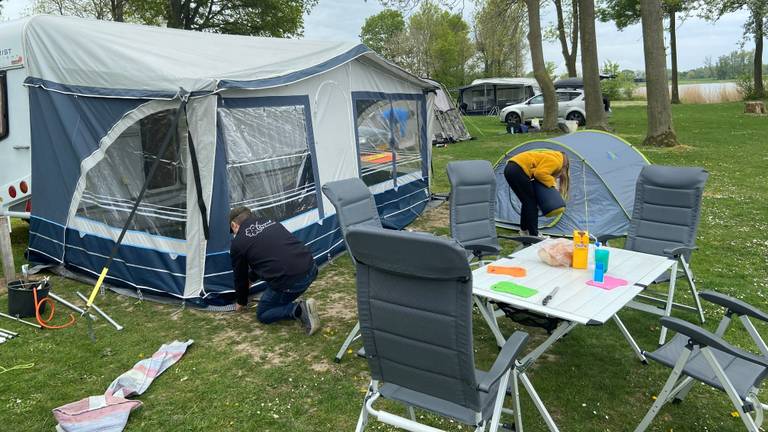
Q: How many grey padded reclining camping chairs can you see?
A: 5